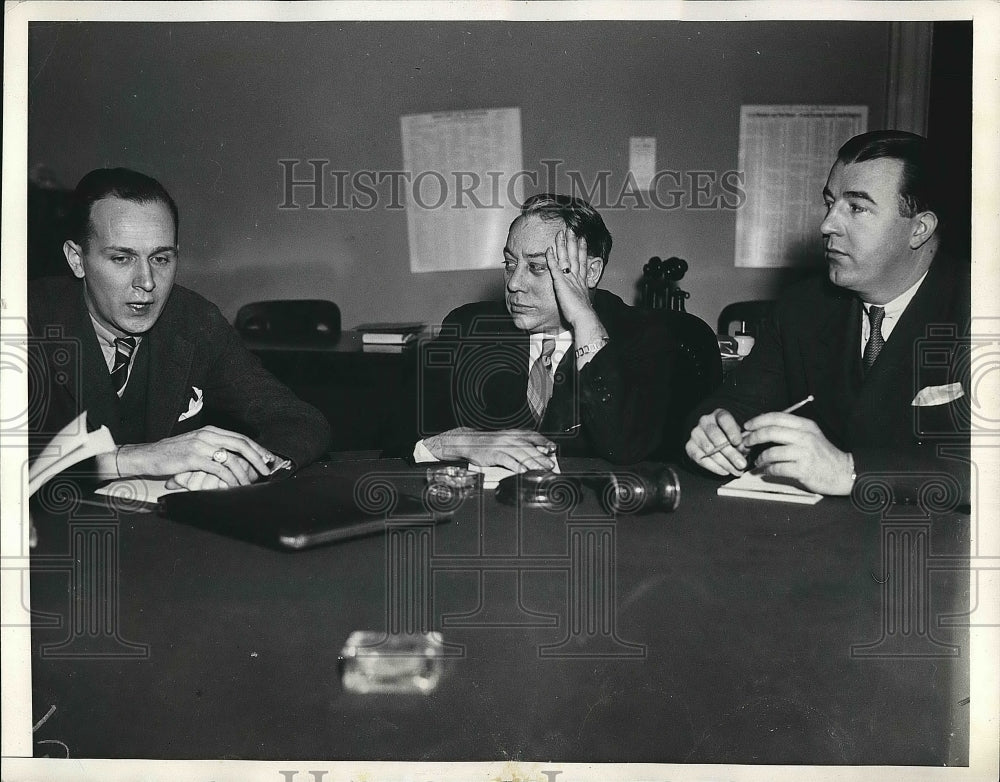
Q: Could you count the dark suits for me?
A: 3